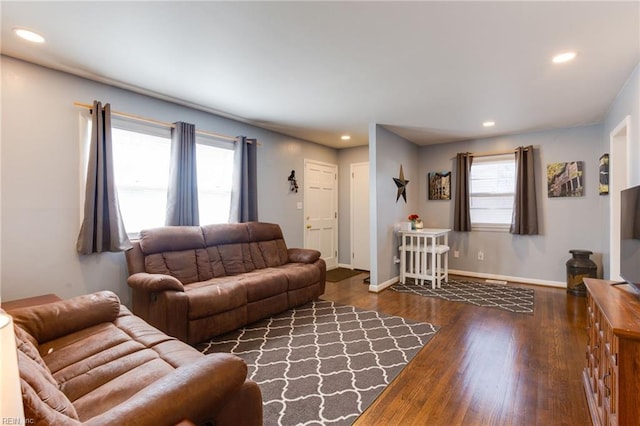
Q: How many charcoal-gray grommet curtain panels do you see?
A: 5